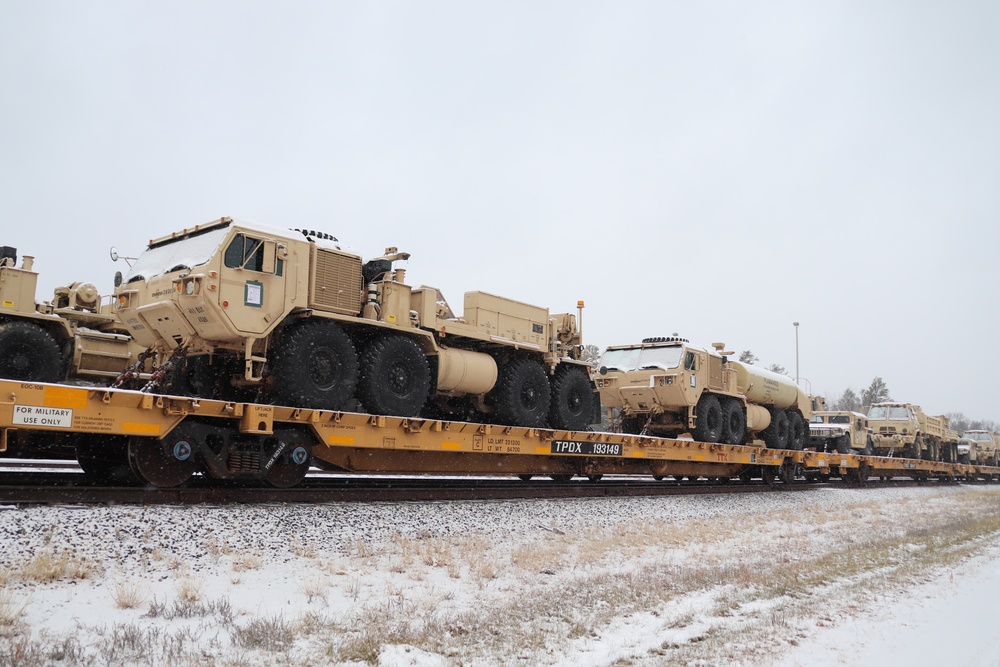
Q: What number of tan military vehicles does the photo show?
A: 7